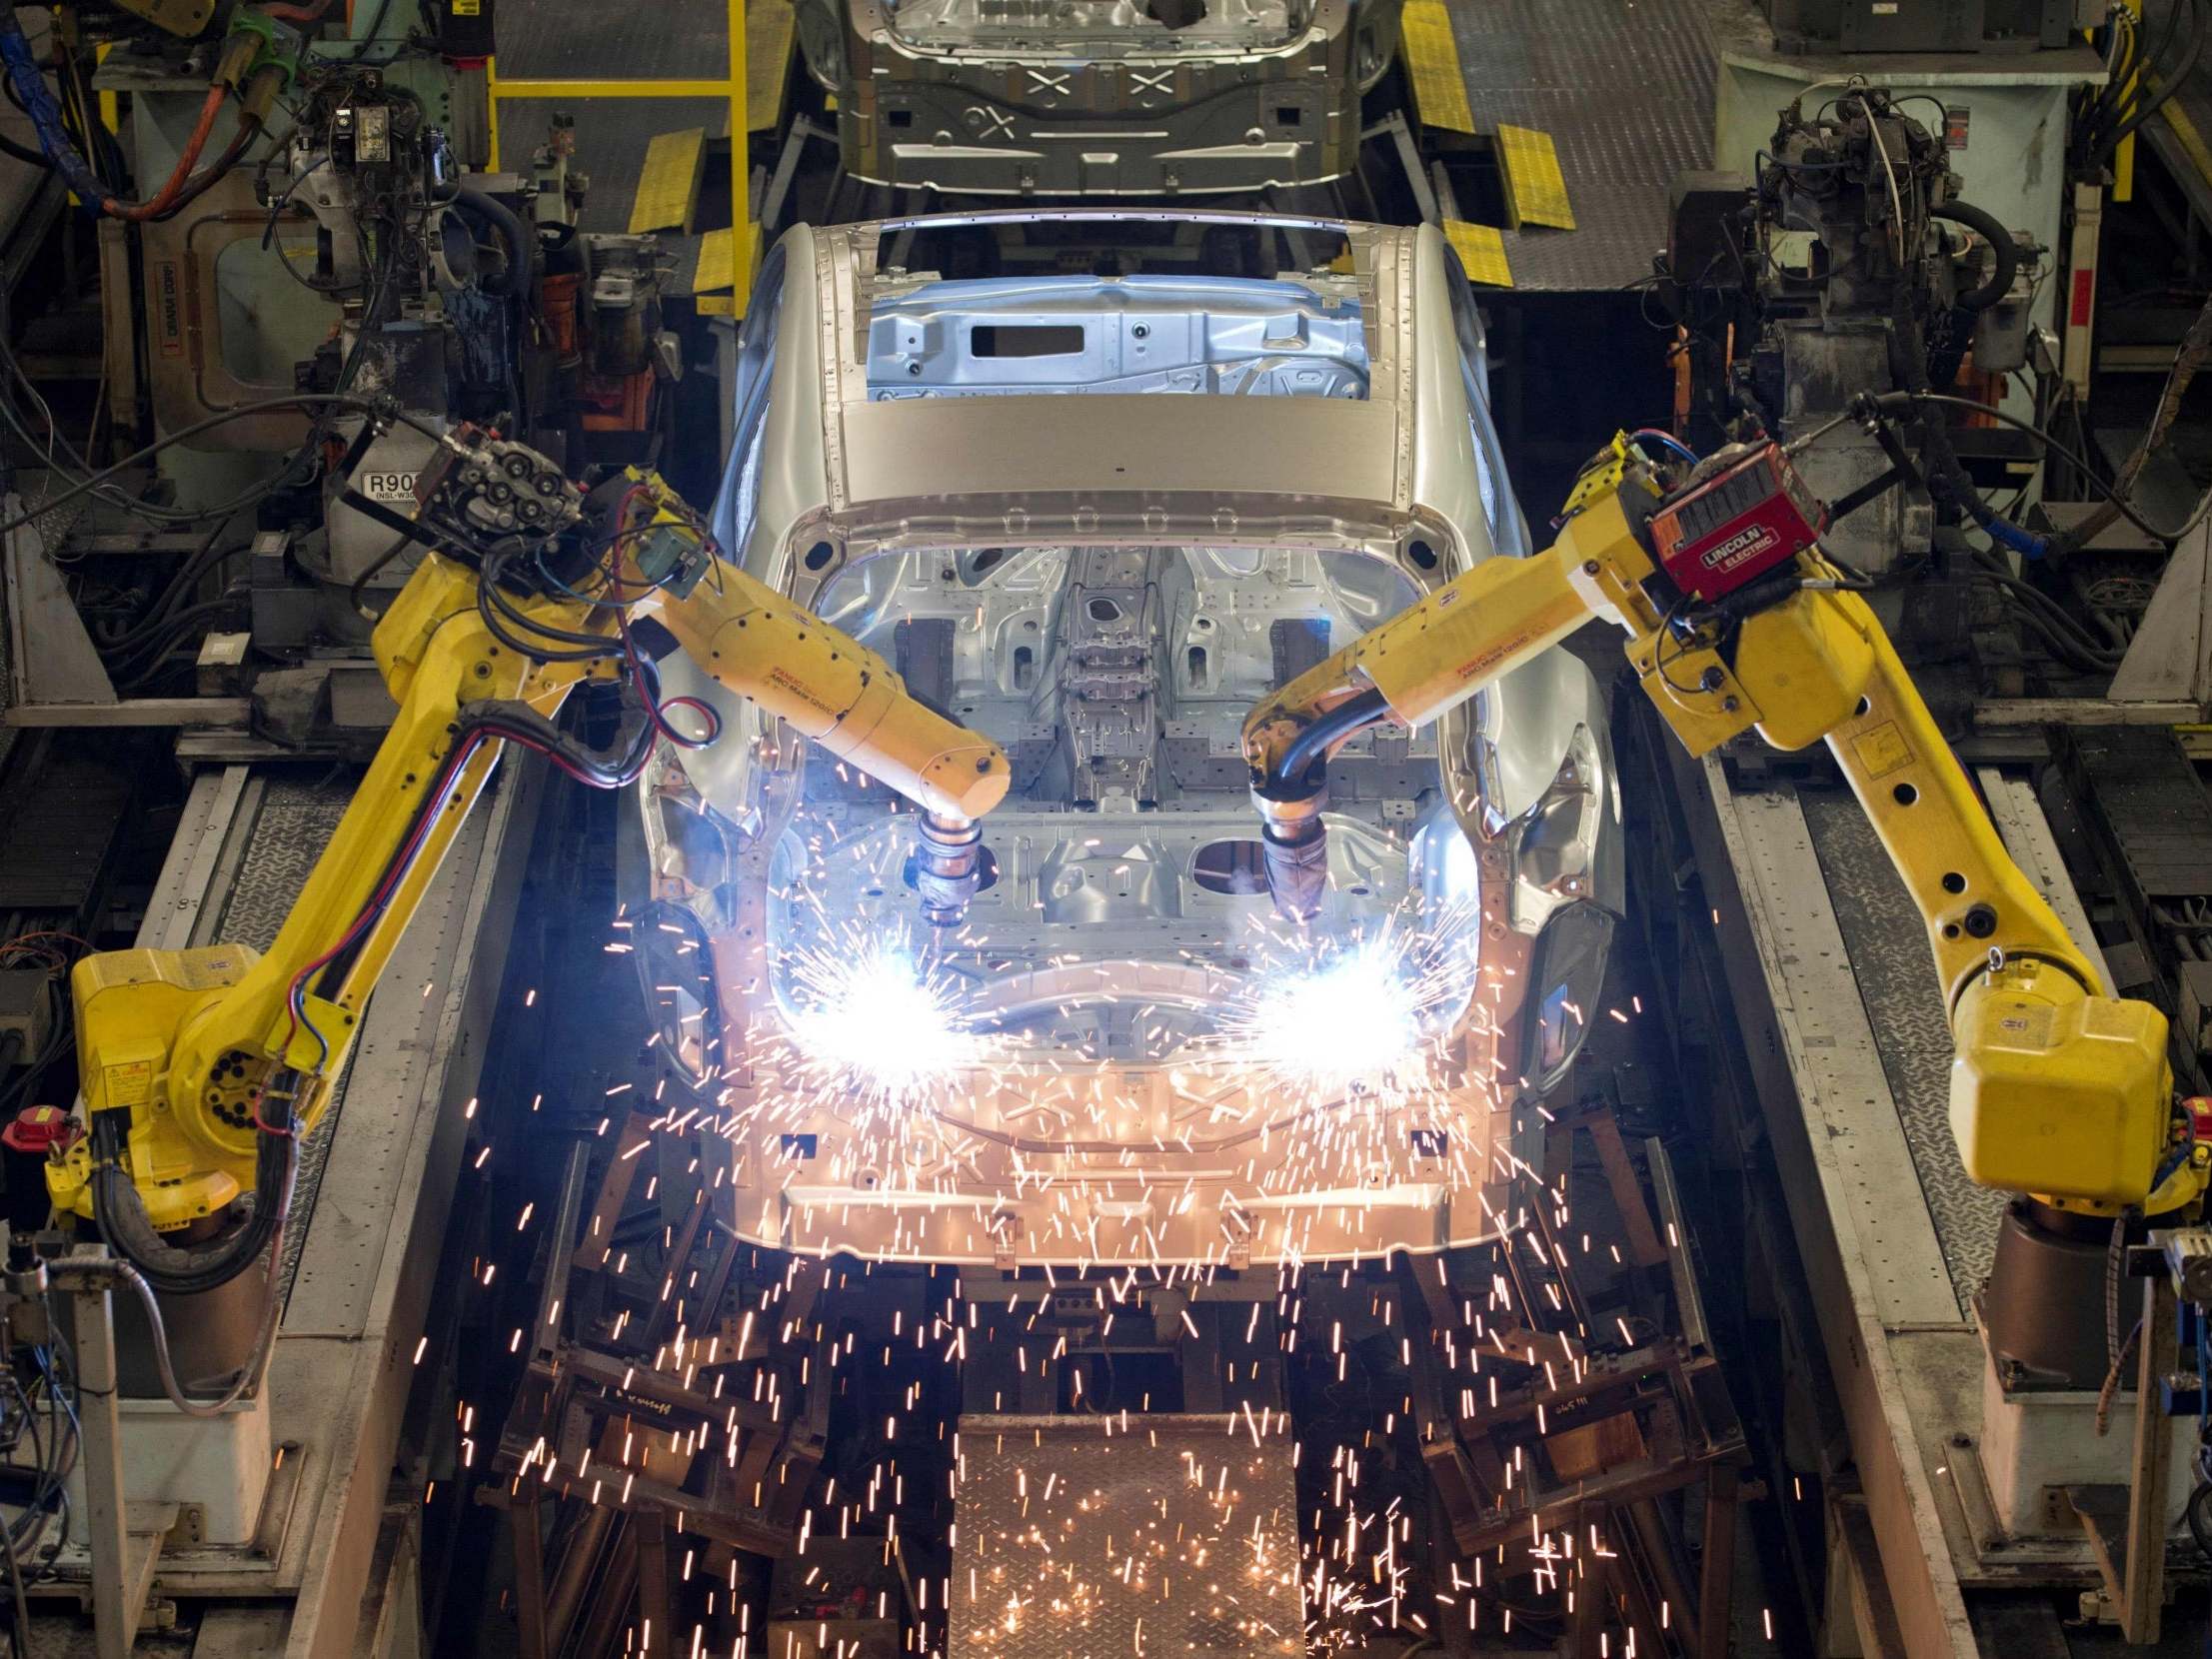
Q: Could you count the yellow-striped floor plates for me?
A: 6